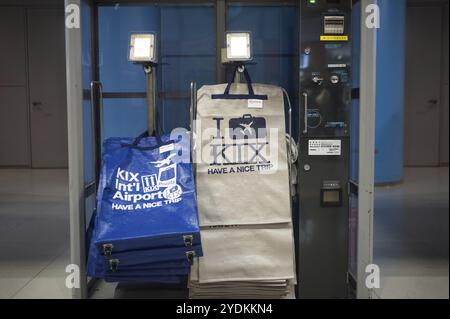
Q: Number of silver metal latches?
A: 4